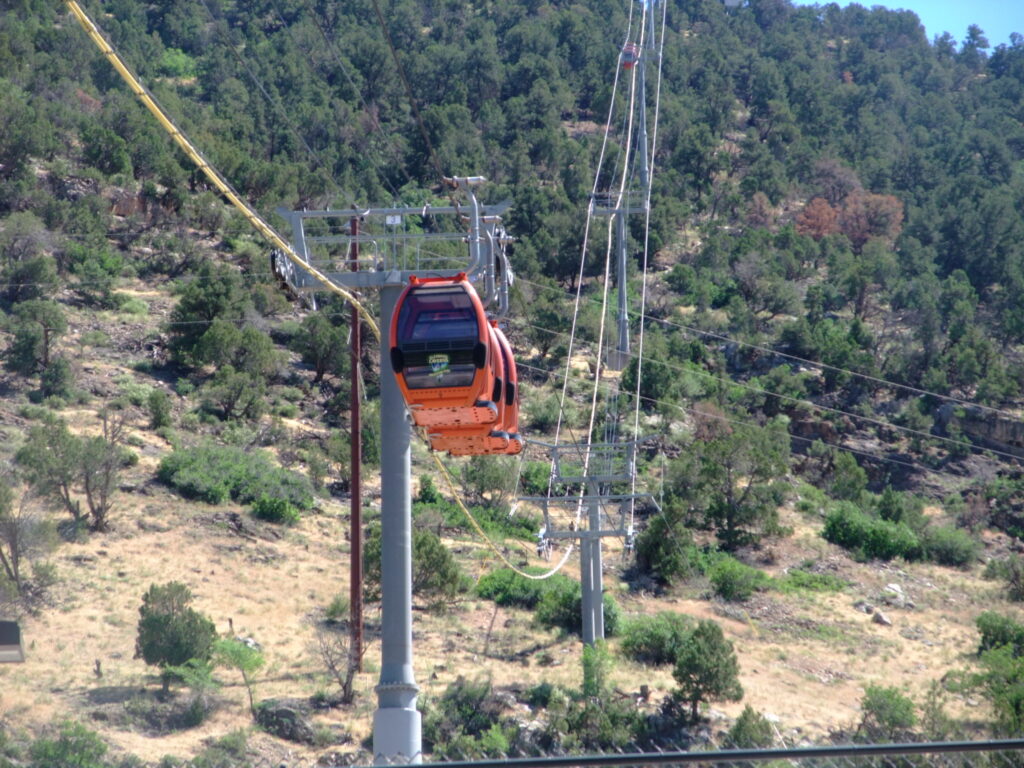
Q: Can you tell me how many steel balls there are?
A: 0